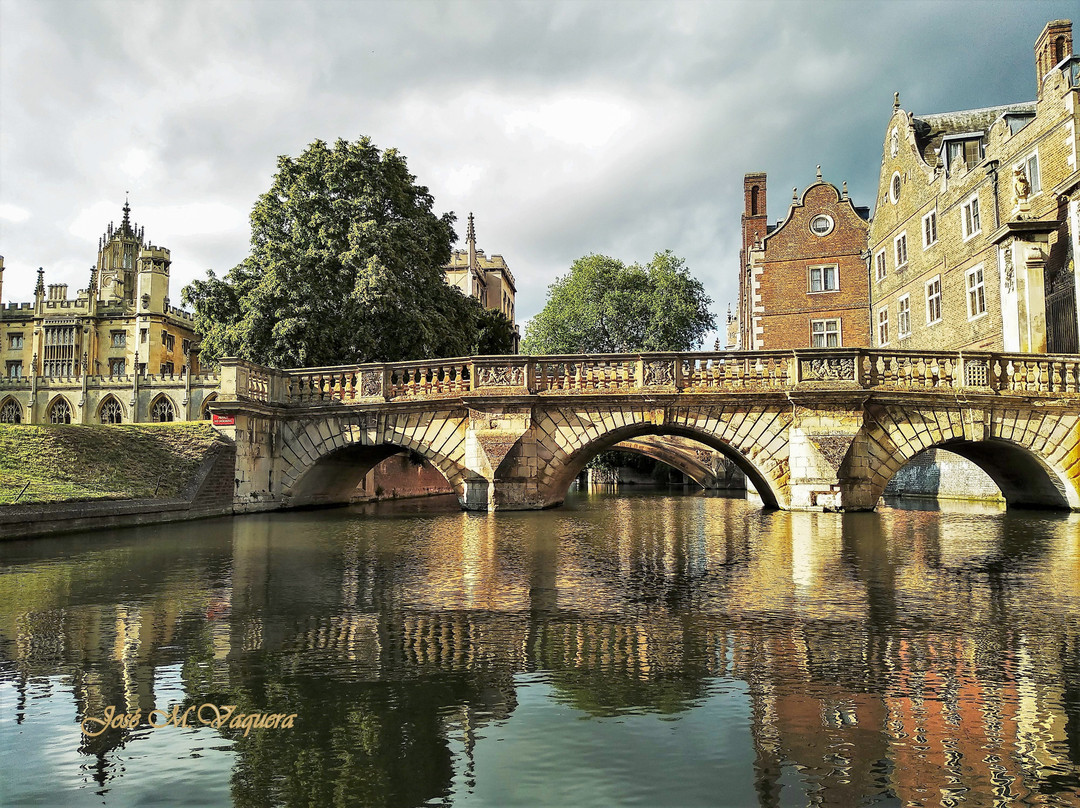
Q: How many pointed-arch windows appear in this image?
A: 5